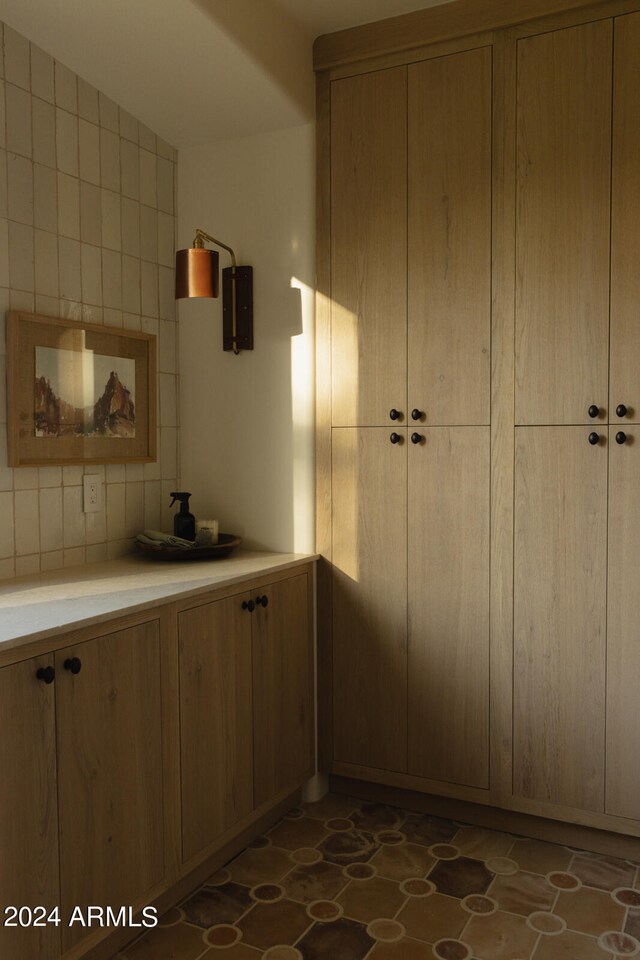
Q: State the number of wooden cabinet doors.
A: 12